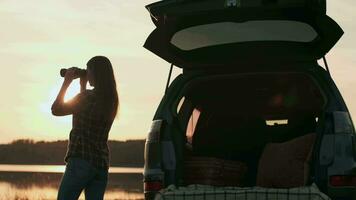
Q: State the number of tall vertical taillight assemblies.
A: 2